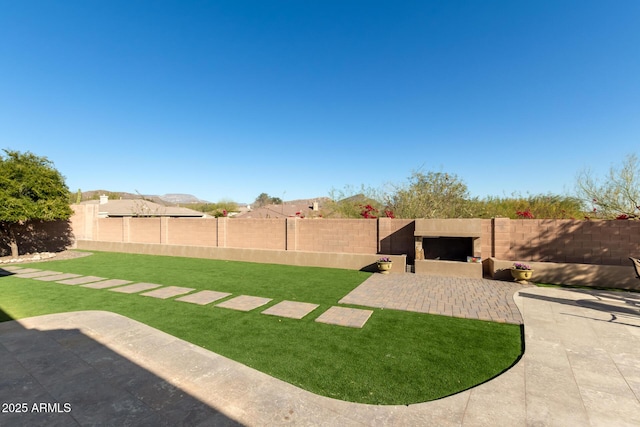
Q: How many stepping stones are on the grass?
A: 12